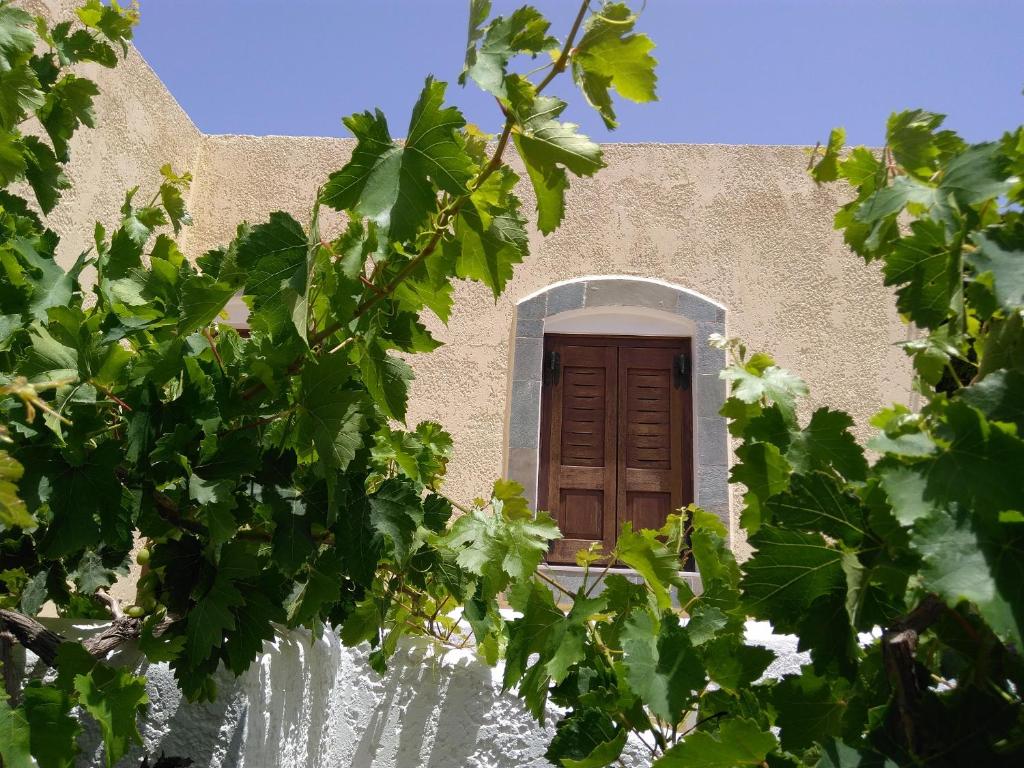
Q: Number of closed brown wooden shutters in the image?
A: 2